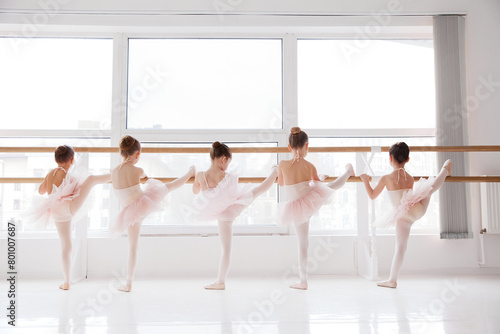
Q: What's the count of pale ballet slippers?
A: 9